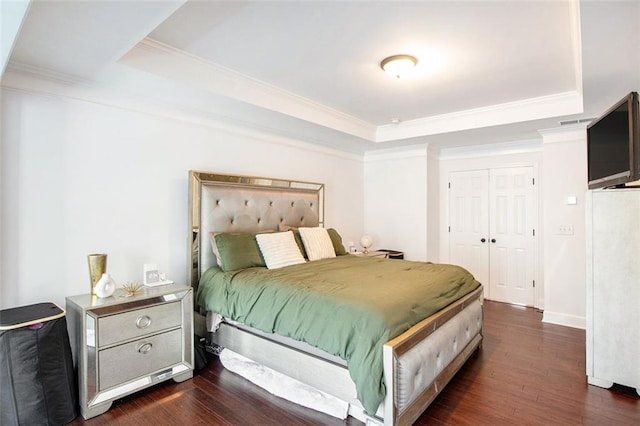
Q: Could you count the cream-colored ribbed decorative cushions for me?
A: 2